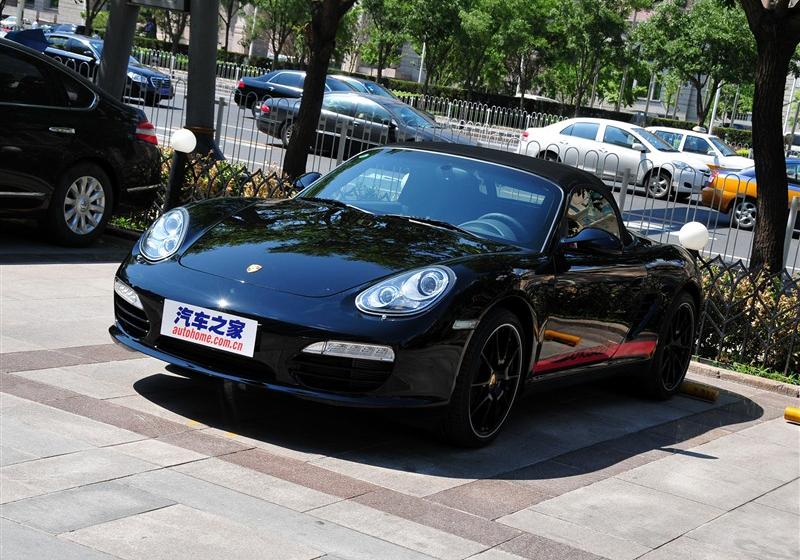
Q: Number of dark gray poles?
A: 2